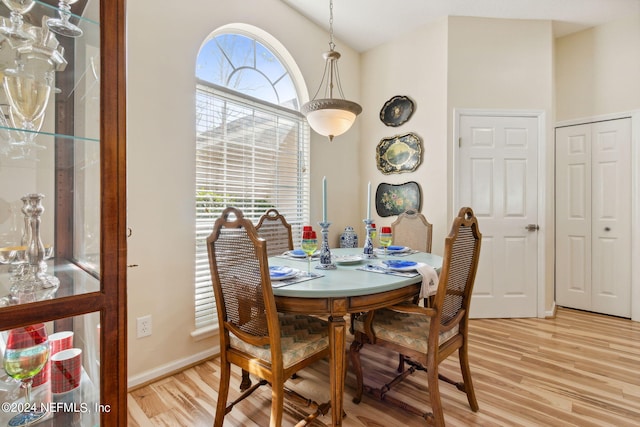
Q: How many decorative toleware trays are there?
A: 3